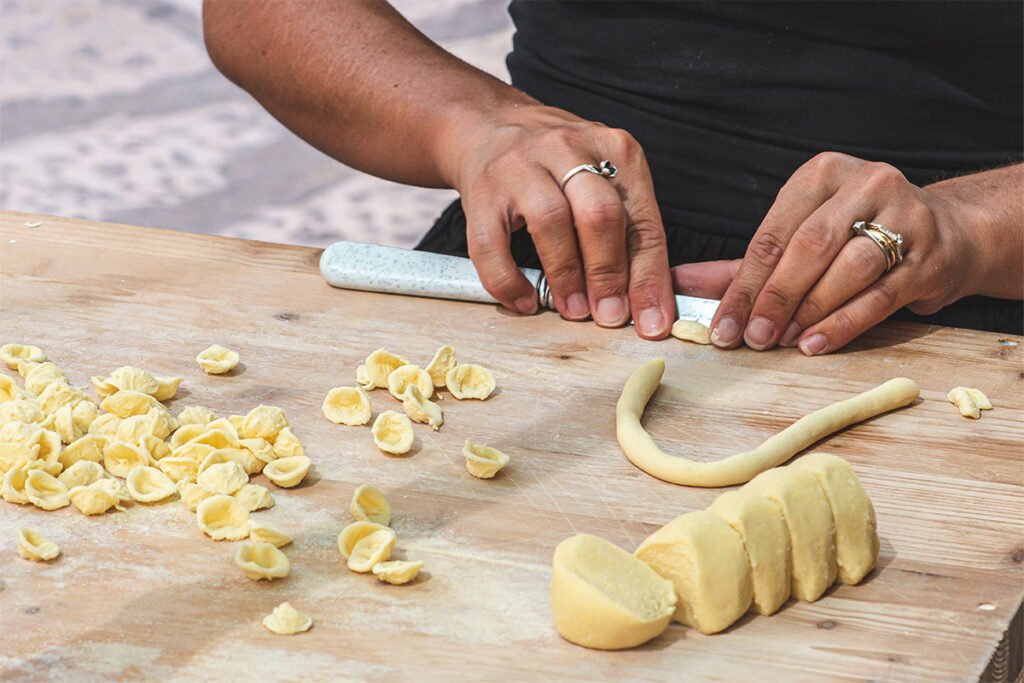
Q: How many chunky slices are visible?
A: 5